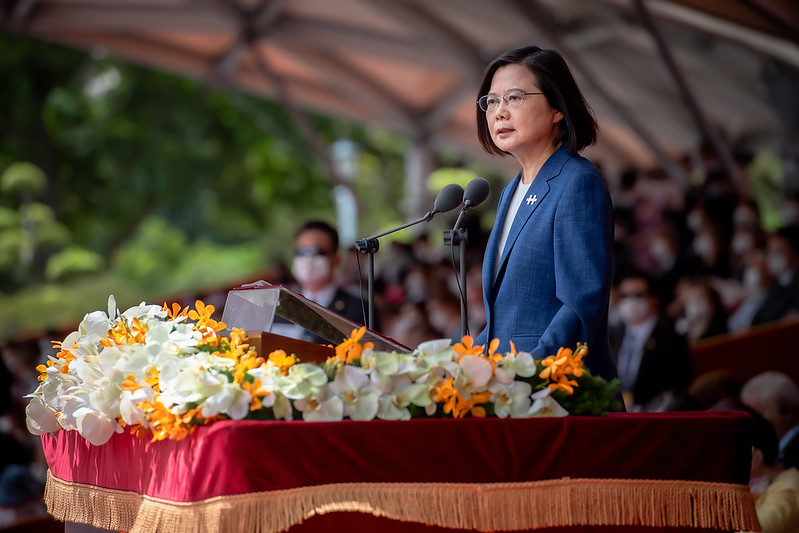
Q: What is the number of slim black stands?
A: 2